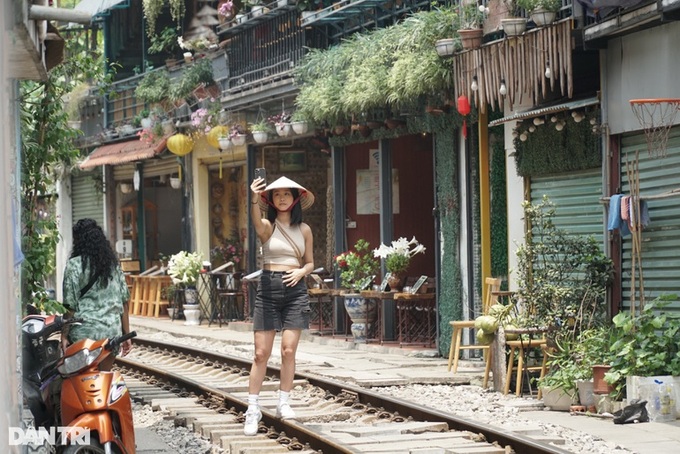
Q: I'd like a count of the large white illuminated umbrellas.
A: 0